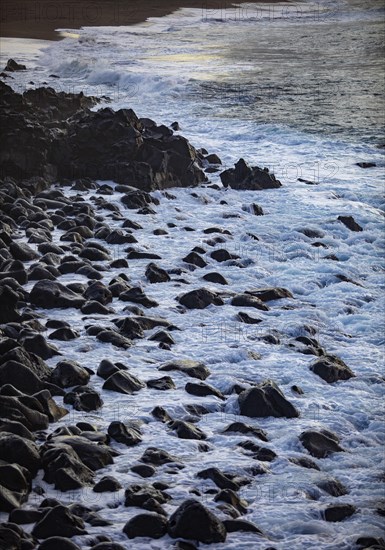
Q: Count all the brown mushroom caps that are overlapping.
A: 0